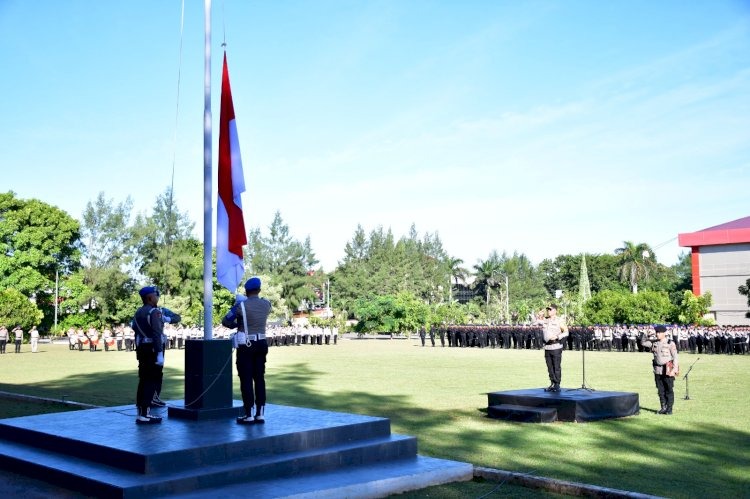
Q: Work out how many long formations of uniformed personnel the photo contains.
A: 2